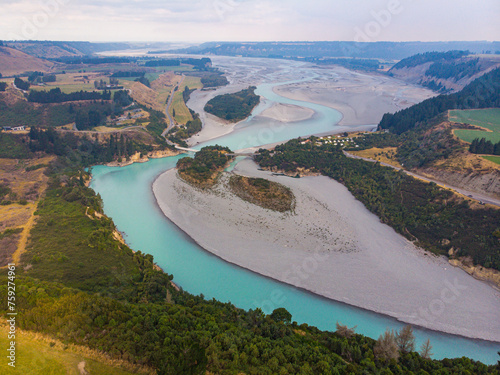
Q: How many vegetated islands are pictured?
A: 3